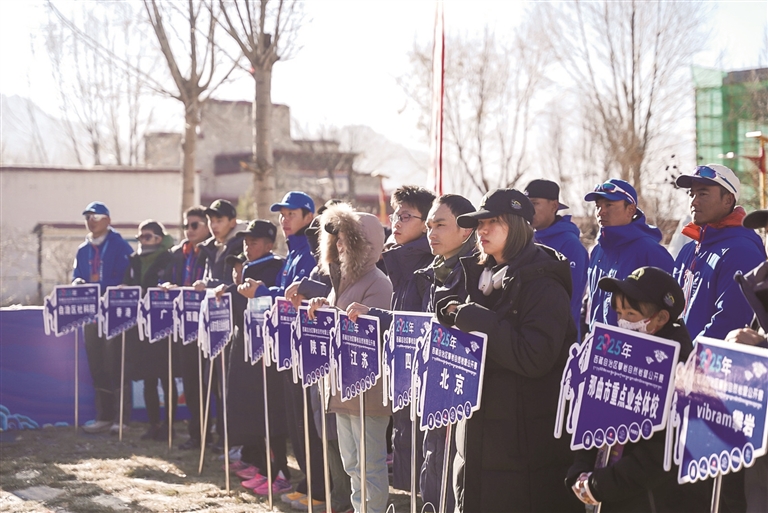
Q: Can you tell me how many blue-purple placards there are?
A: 13